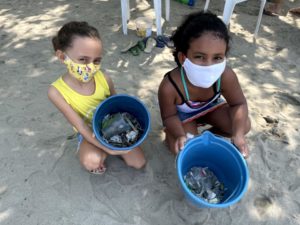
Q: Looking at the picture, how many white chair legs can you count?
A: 6